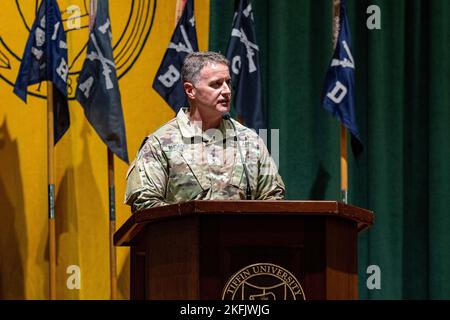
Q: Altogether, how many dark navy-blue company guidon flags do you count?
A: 5